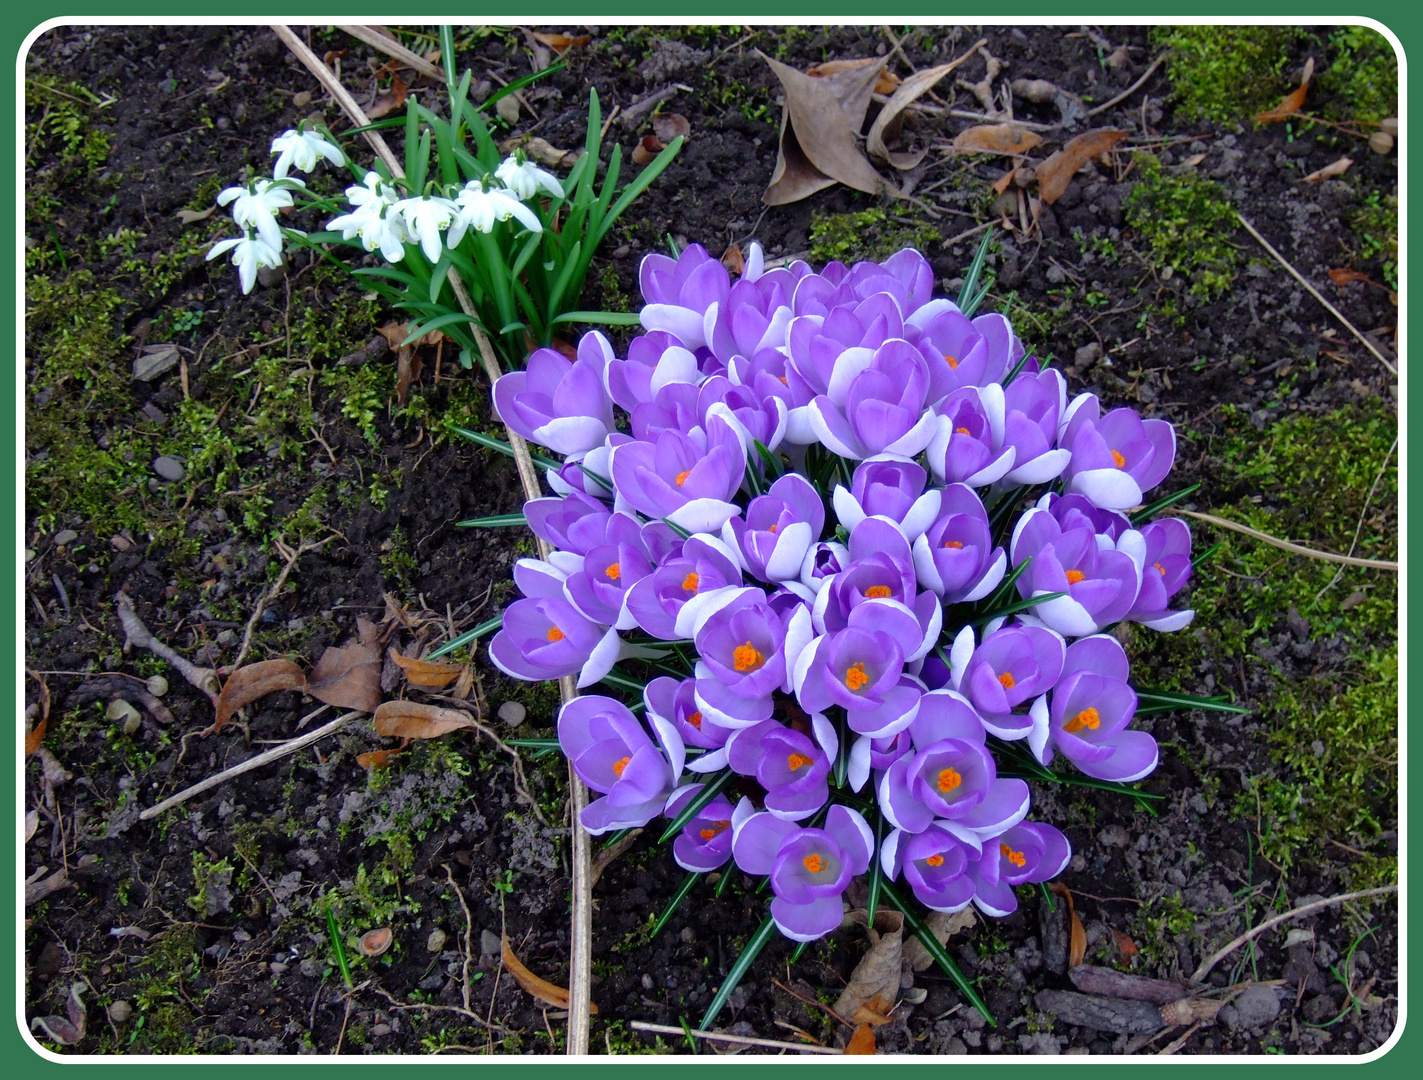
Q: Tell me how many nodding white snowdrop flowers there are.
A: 8